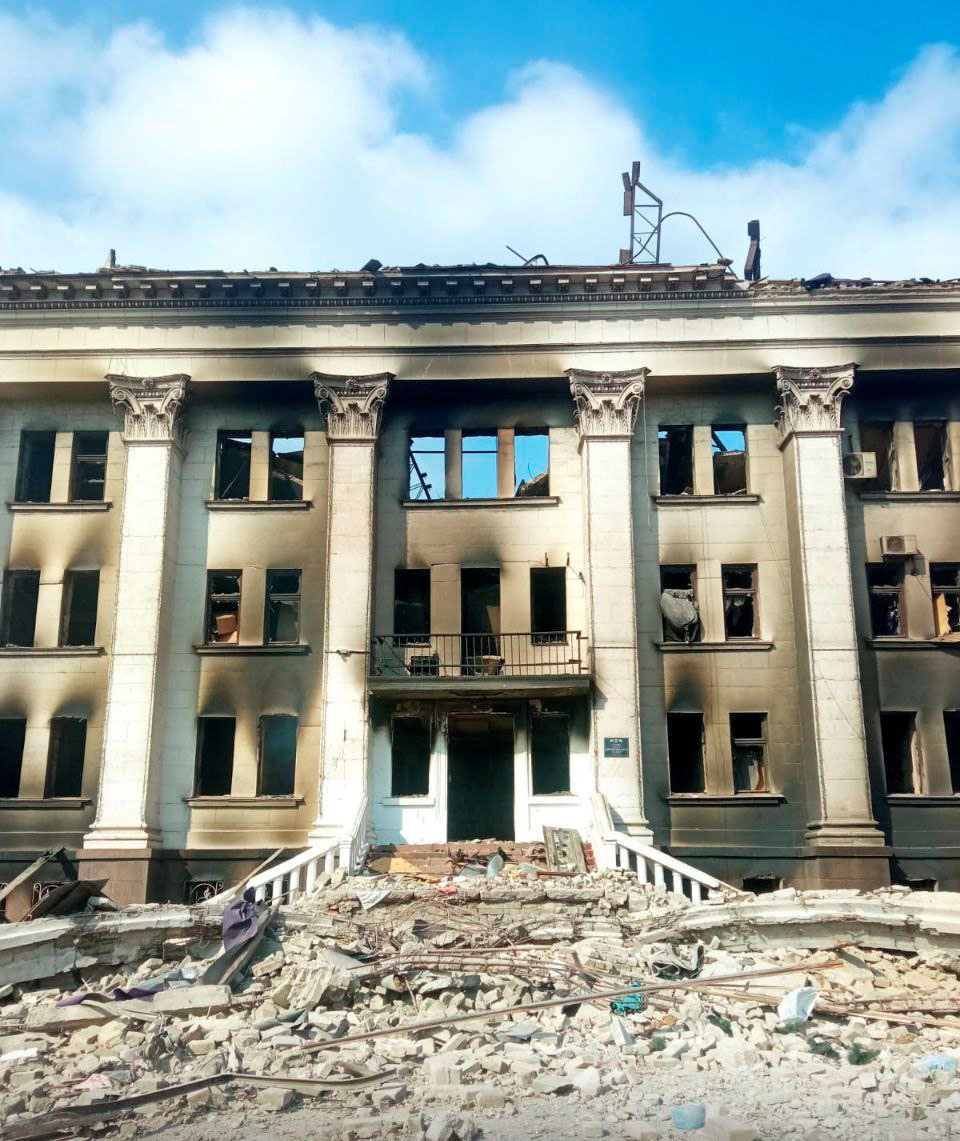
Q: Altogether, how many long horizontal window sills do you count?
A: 13